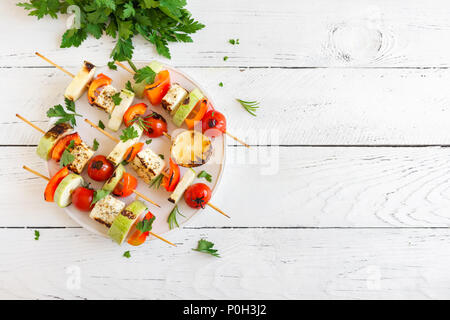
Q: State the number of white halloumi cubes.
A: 5